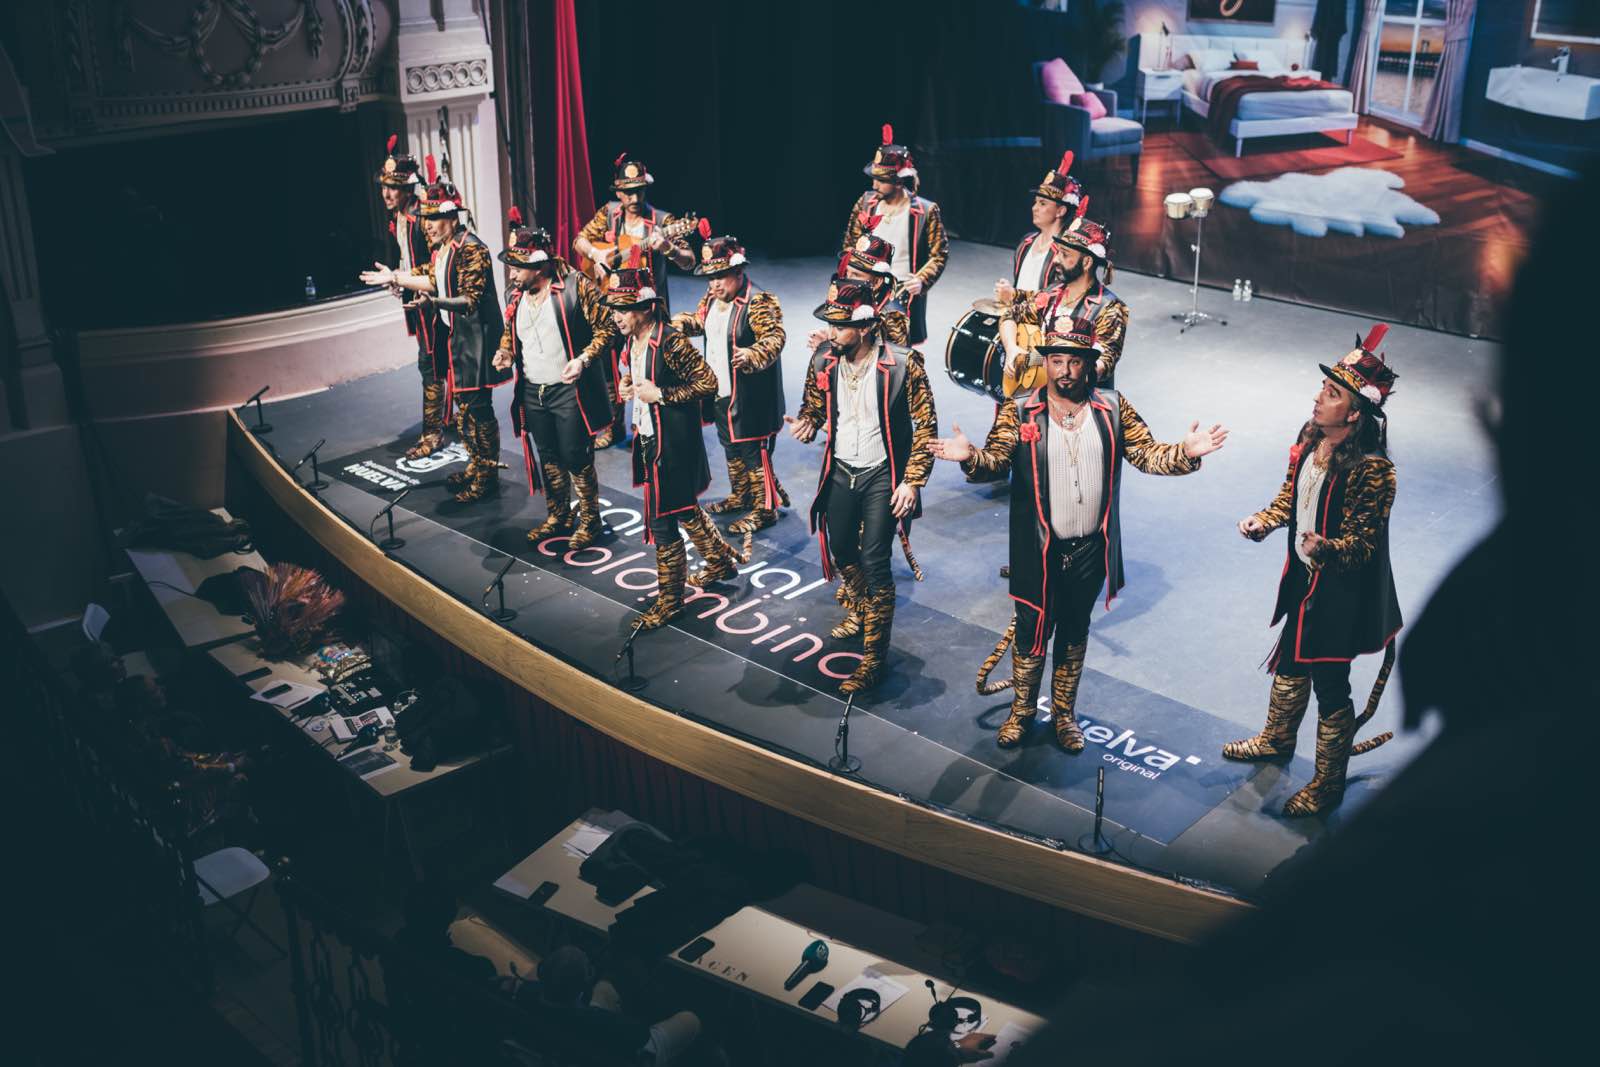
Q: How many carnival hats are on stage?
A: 13